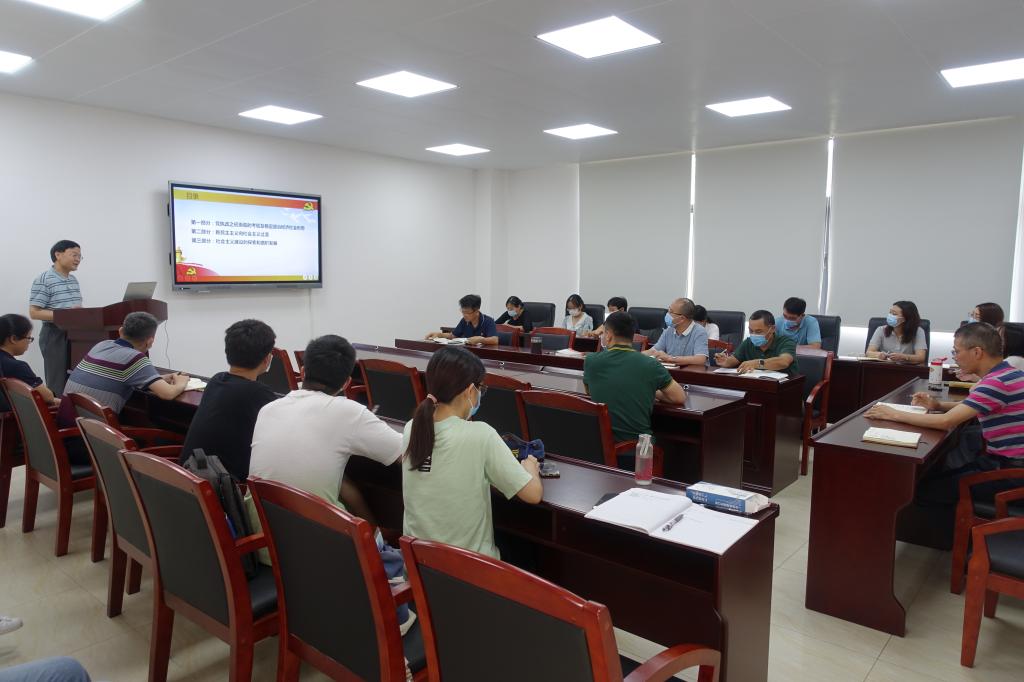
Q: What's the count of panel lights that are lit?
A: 9